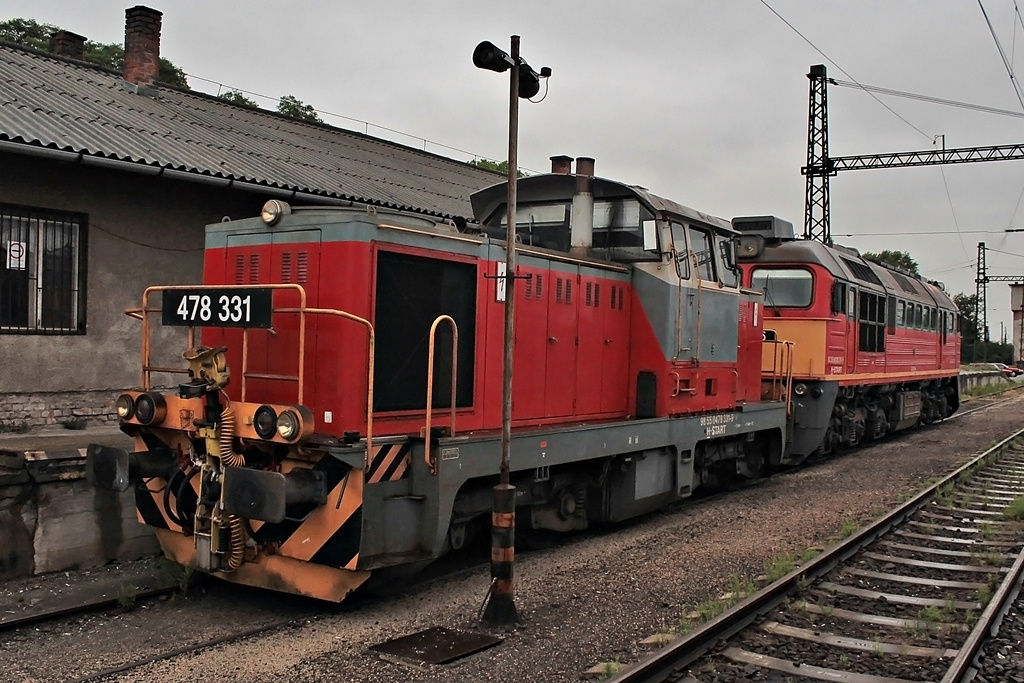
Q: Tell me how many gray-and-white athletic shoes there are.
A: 0